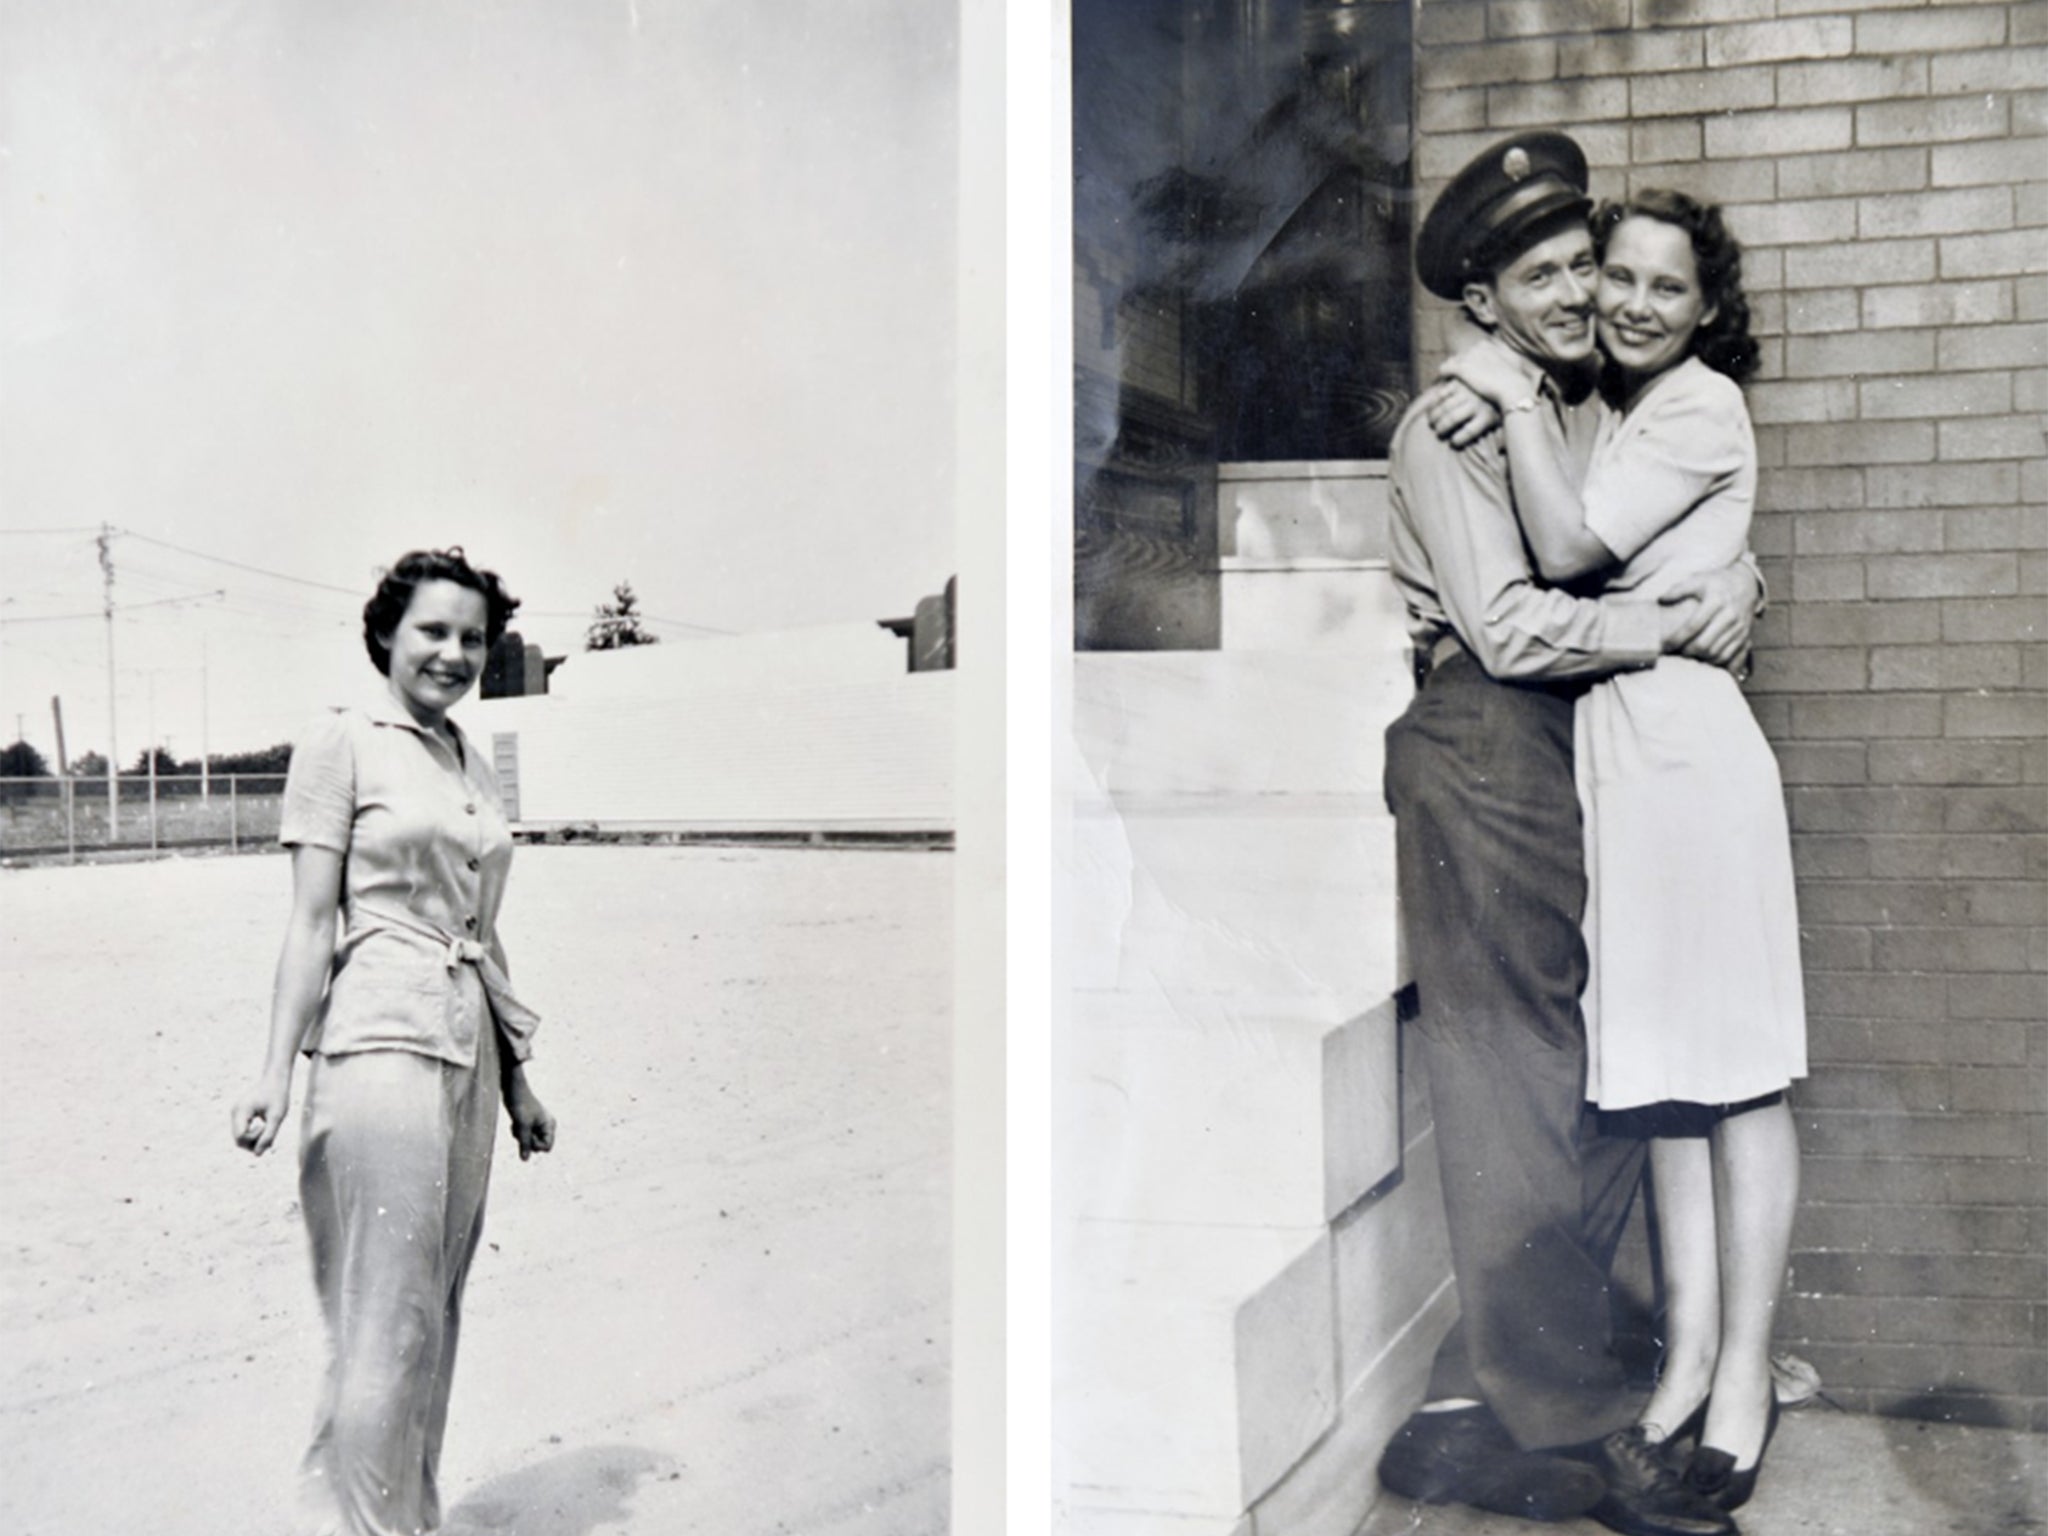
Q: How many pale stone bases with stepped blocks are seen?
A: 1